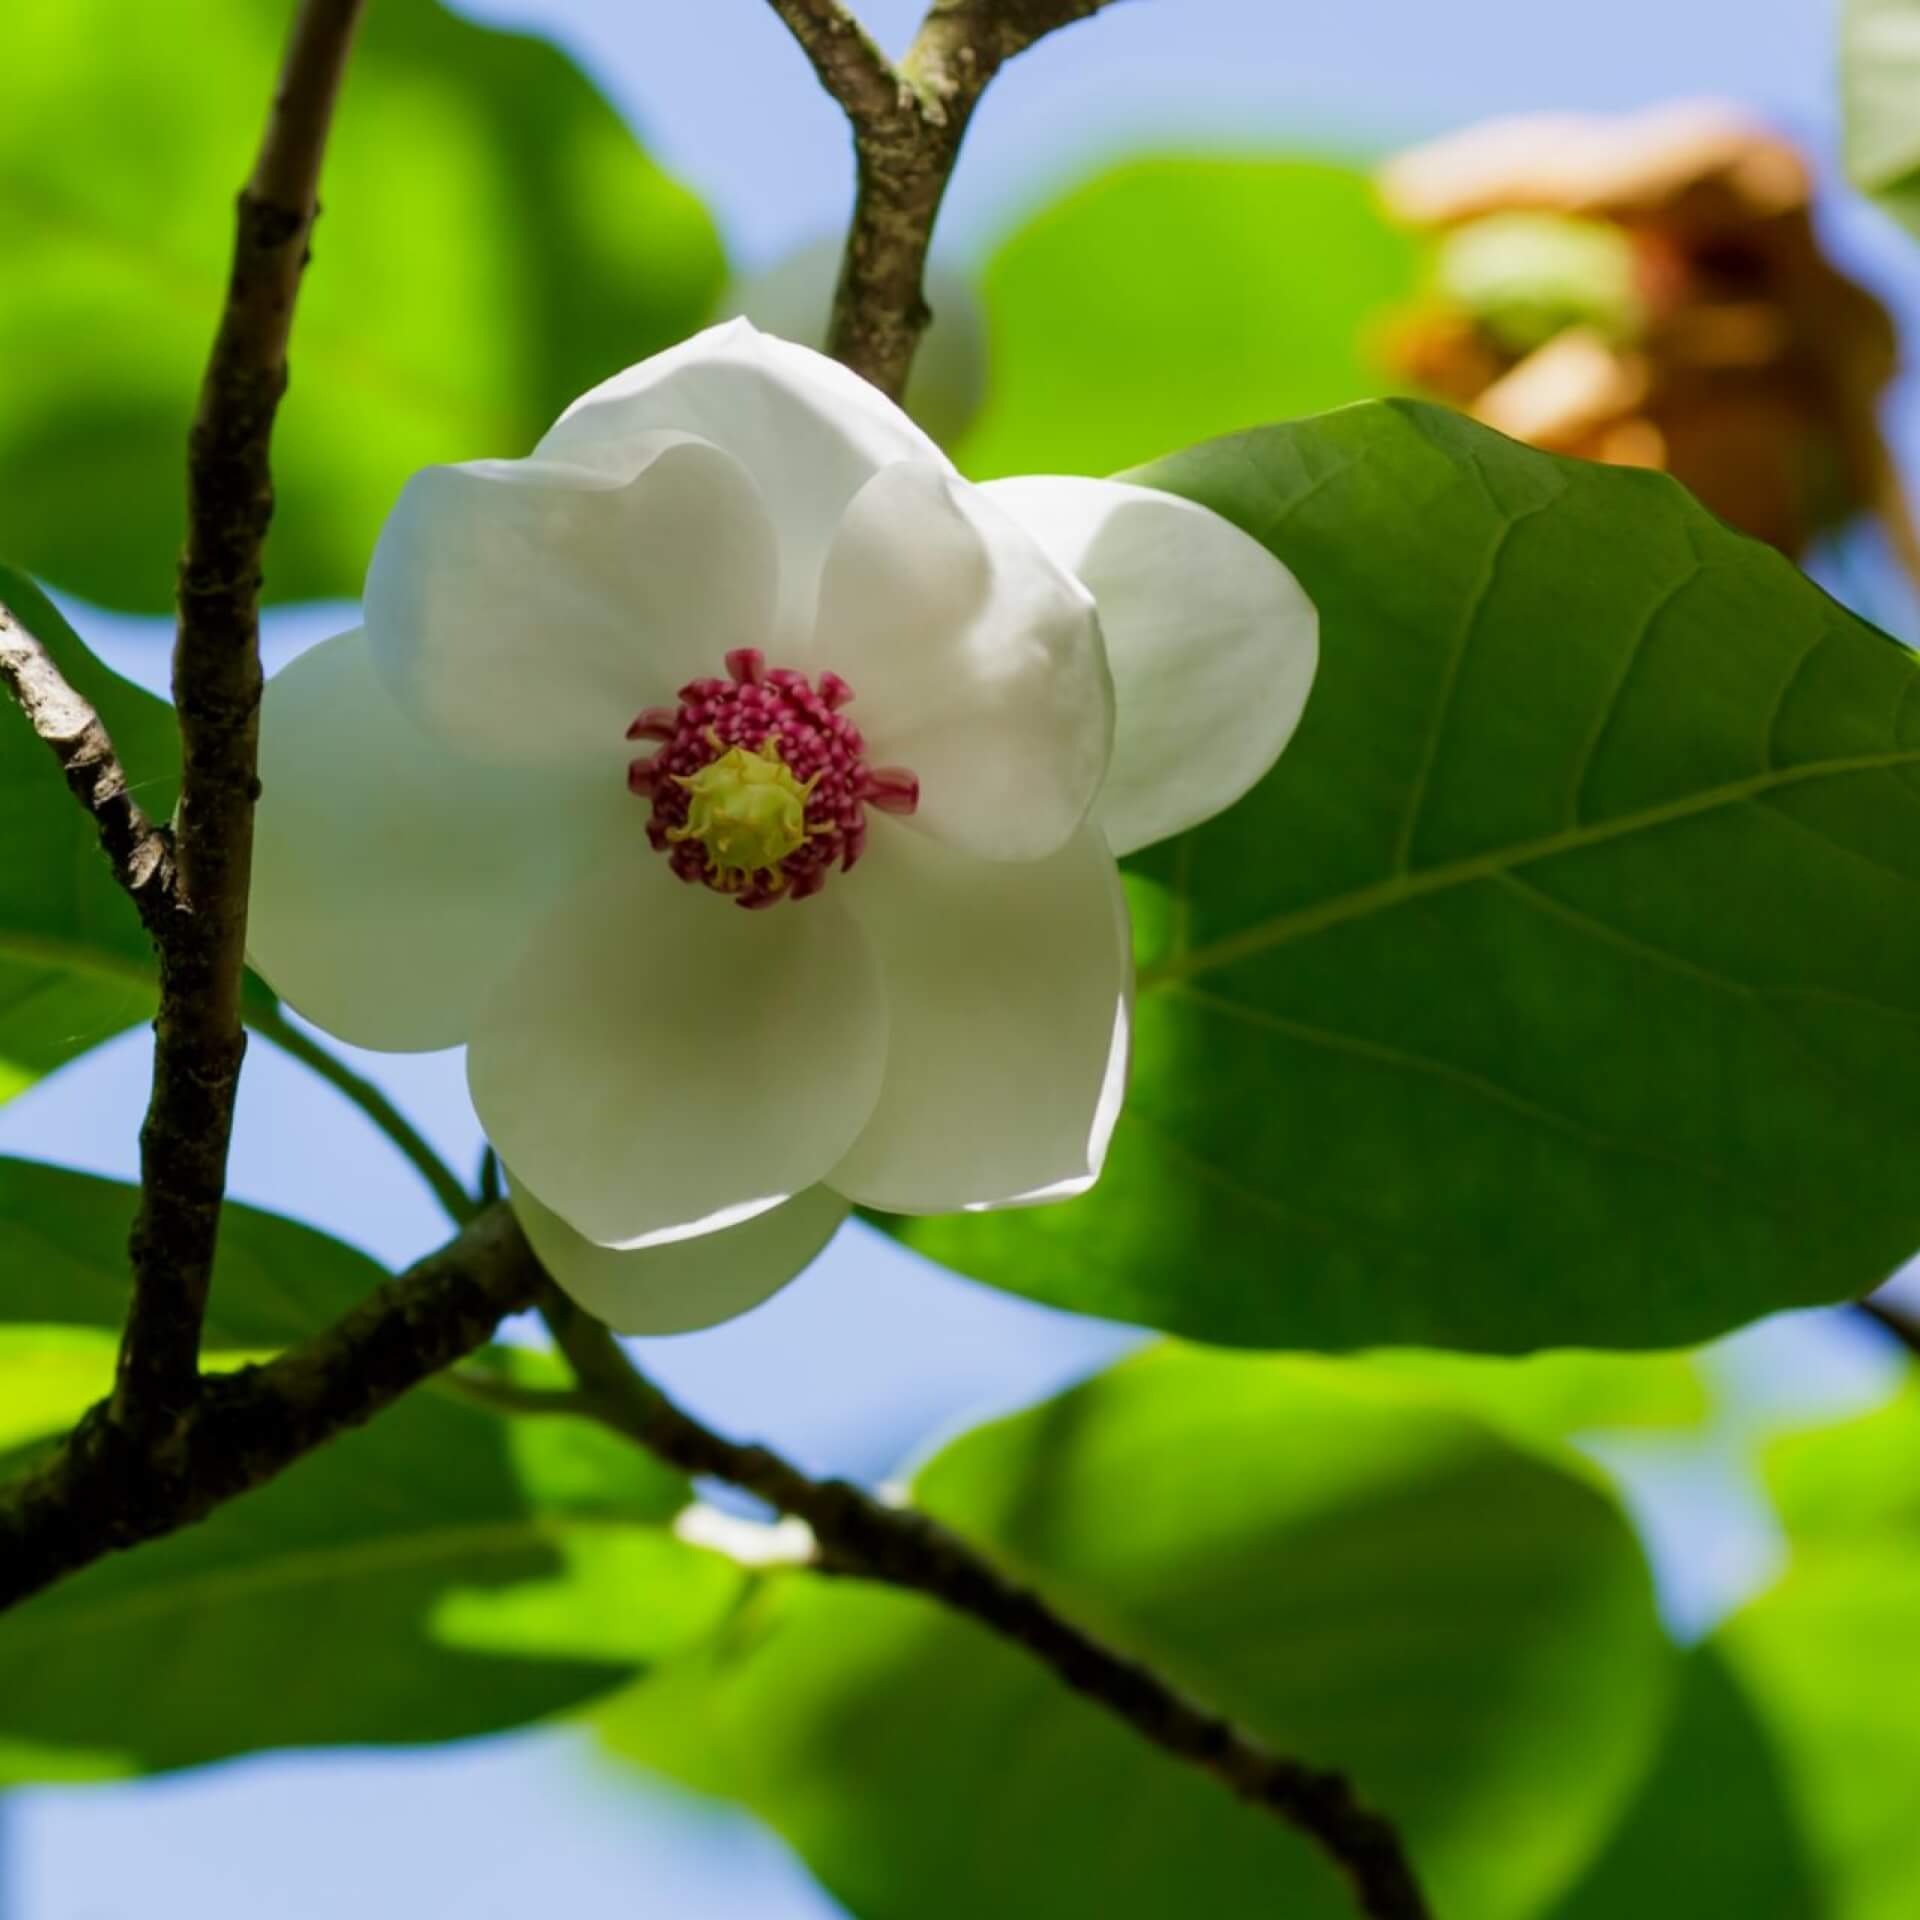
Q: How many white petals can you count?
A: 8